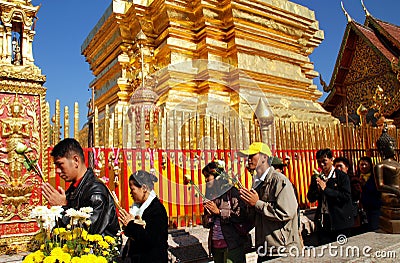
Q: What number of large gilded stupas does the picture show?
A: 1